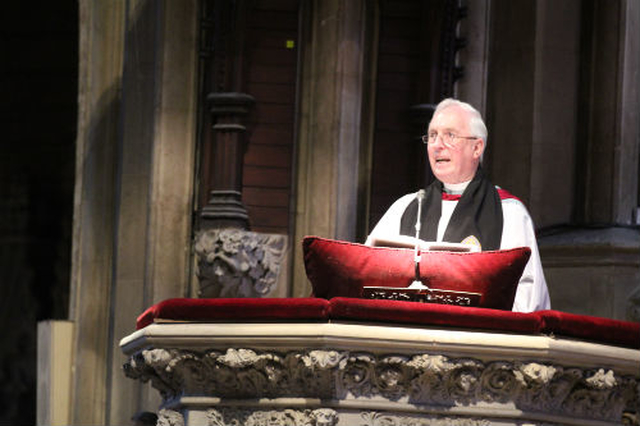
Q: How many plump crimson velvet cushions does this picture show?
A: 1